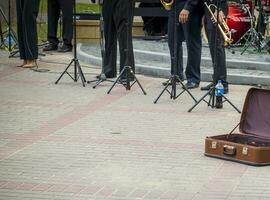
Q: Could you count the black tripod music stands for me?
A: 4